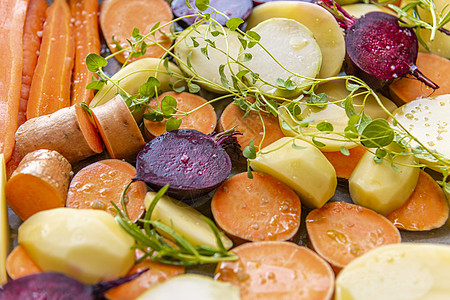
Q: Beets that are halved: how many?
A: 3